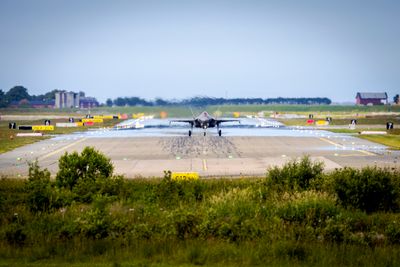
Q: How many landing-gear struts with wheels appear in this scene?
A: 3